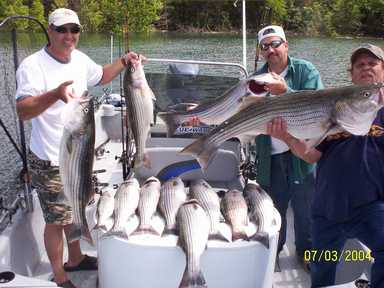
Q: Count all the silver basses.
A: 12